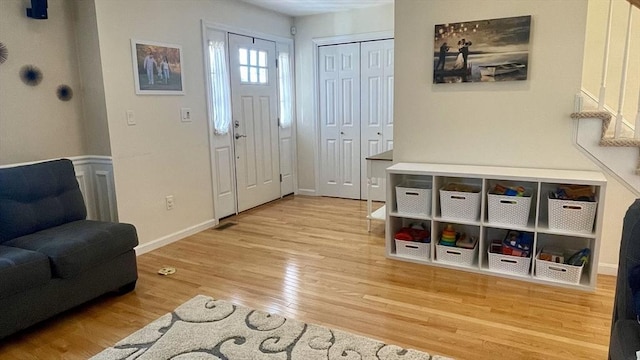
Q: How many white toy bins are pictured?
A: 8